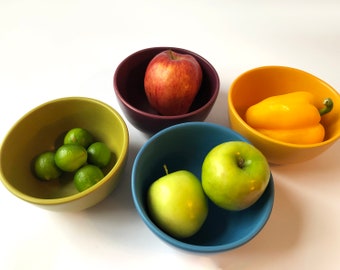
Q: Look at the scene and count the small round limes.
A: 5